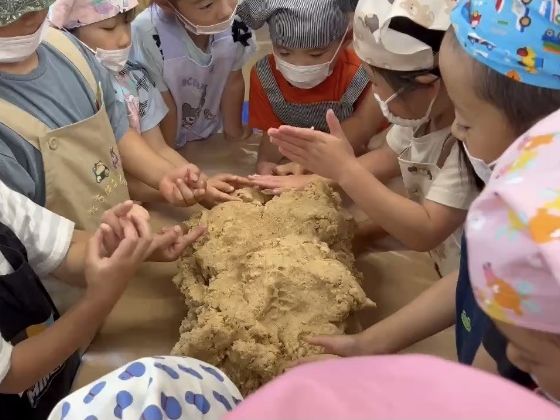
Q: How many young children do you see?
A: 10